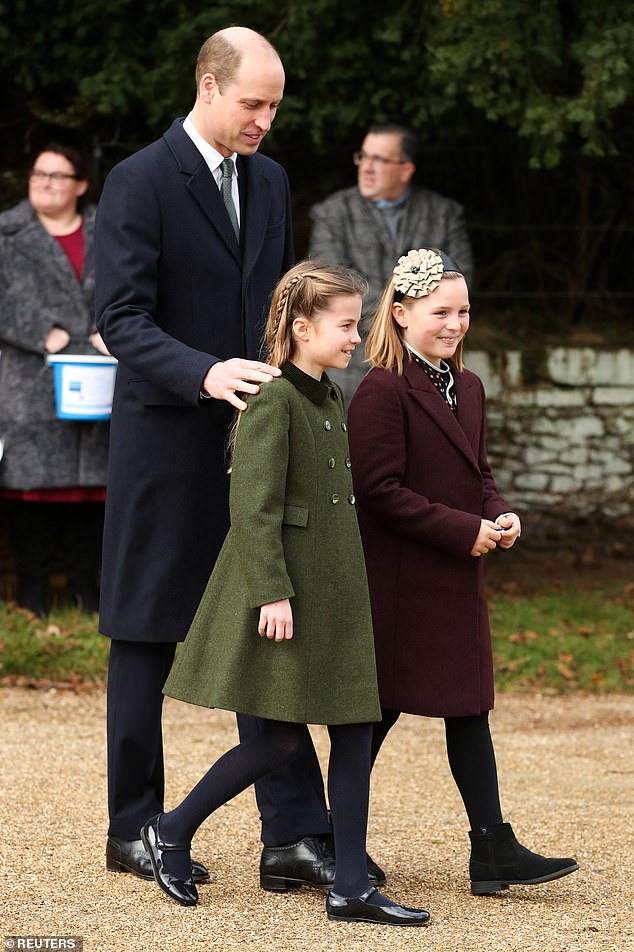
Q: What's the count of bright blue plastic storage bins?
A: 1